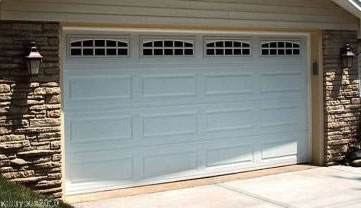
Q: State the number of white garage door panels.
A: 12